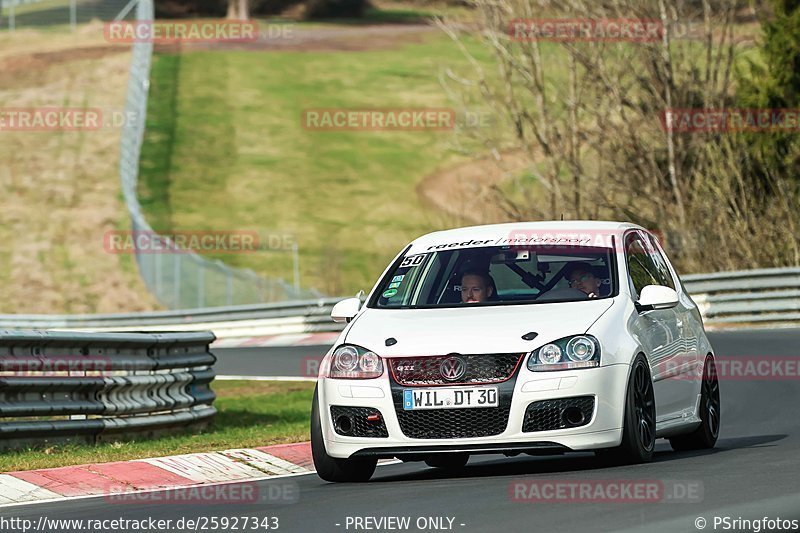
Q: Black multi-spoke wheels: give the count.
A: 2